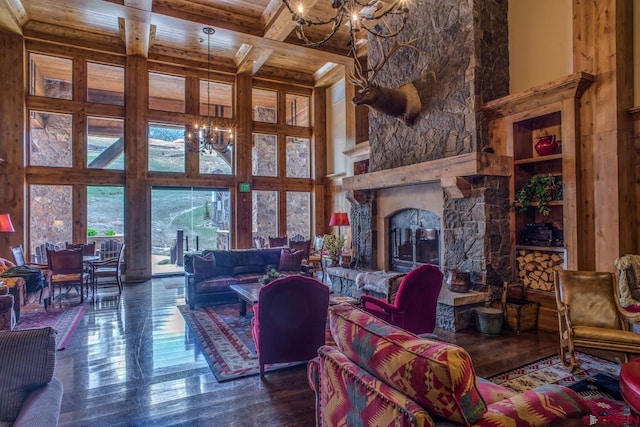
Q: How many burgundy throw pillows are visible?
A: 2